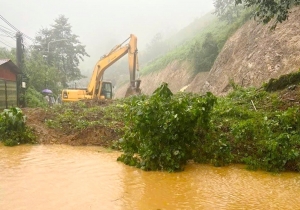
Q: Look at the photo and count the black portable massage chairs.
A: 0